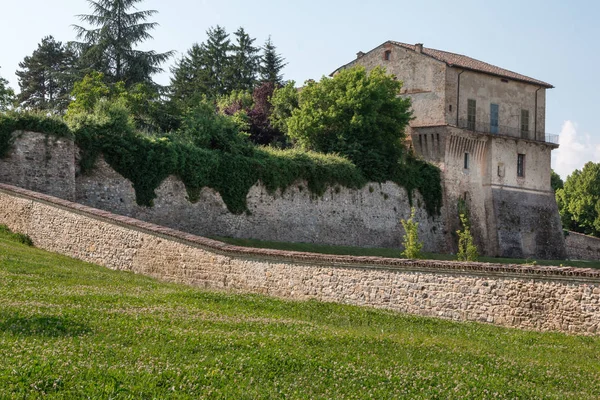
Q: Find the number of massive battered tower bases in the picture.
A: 1